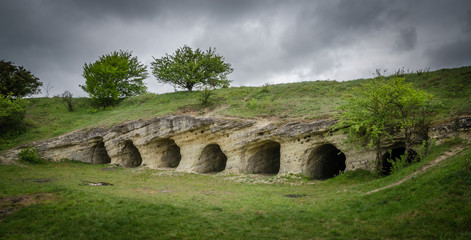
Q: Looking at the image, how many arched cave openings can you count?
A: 7